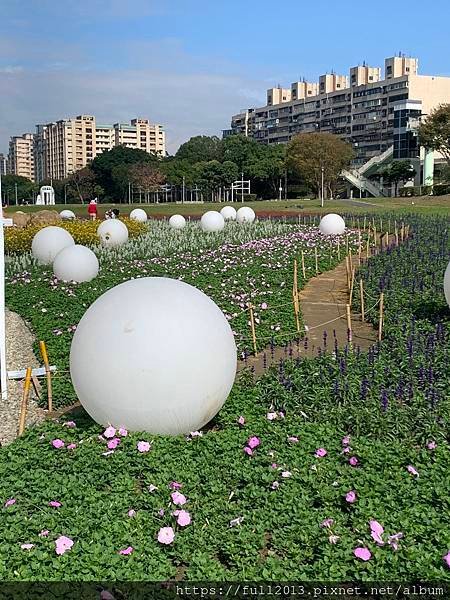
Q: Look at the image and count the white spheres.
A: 12